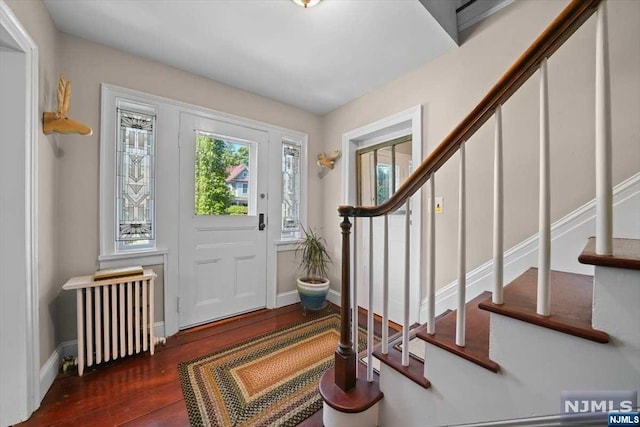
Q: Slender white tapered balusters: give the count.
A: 9